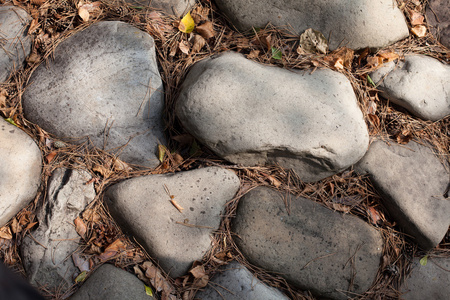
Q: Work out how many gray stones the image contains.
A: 15